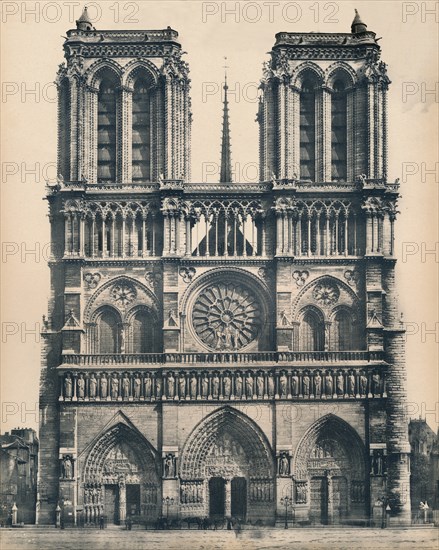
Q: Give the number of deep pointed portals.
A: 3